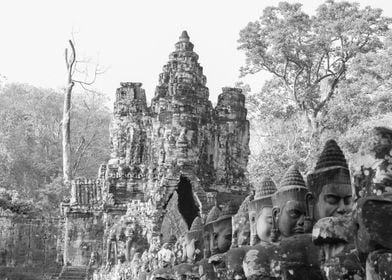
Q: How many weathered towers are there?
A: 3